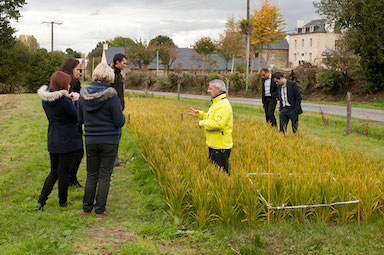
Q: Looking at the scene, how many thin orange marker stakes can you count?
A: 4